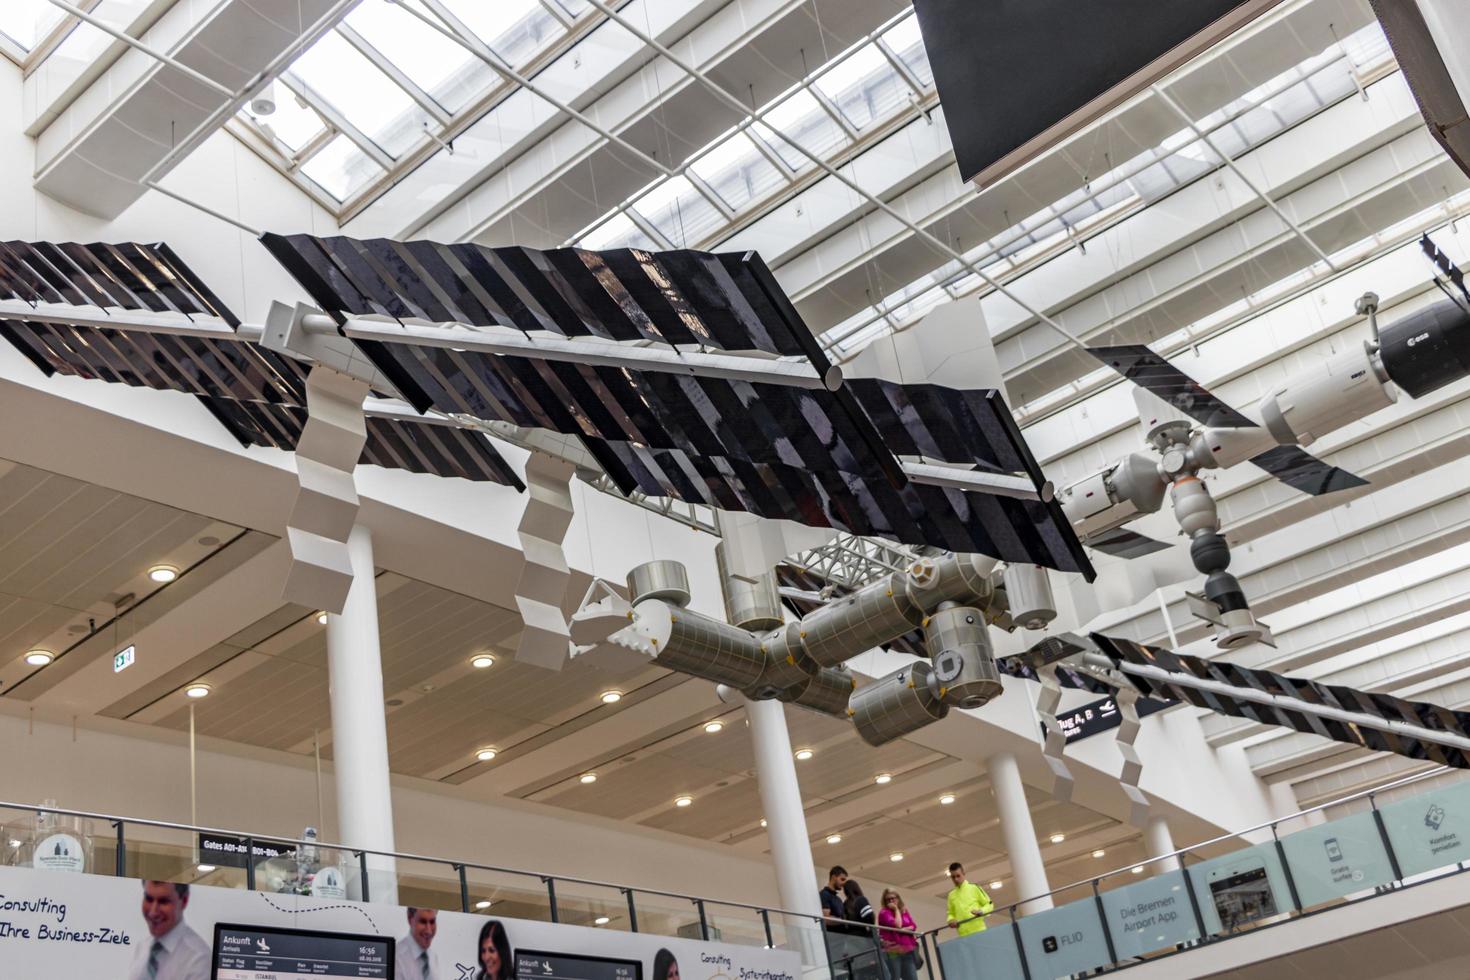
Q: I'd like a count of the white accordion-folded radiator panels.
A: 4